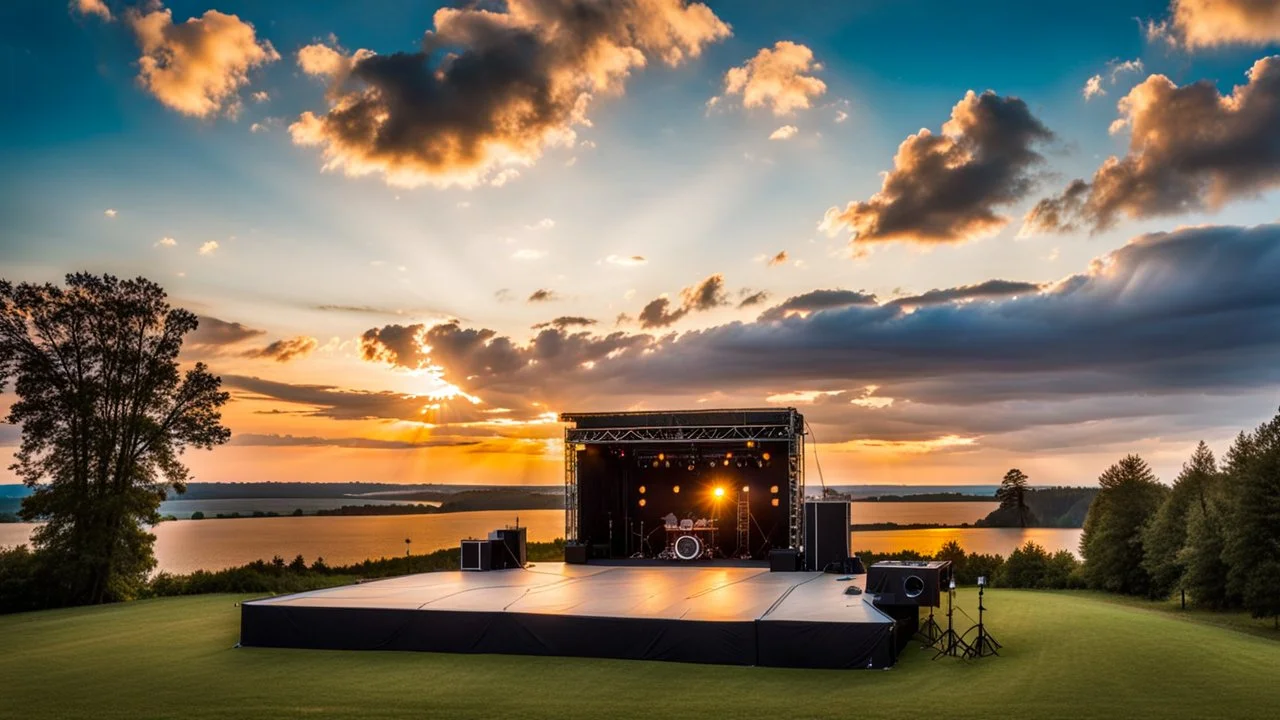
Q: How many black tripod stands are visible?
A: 3